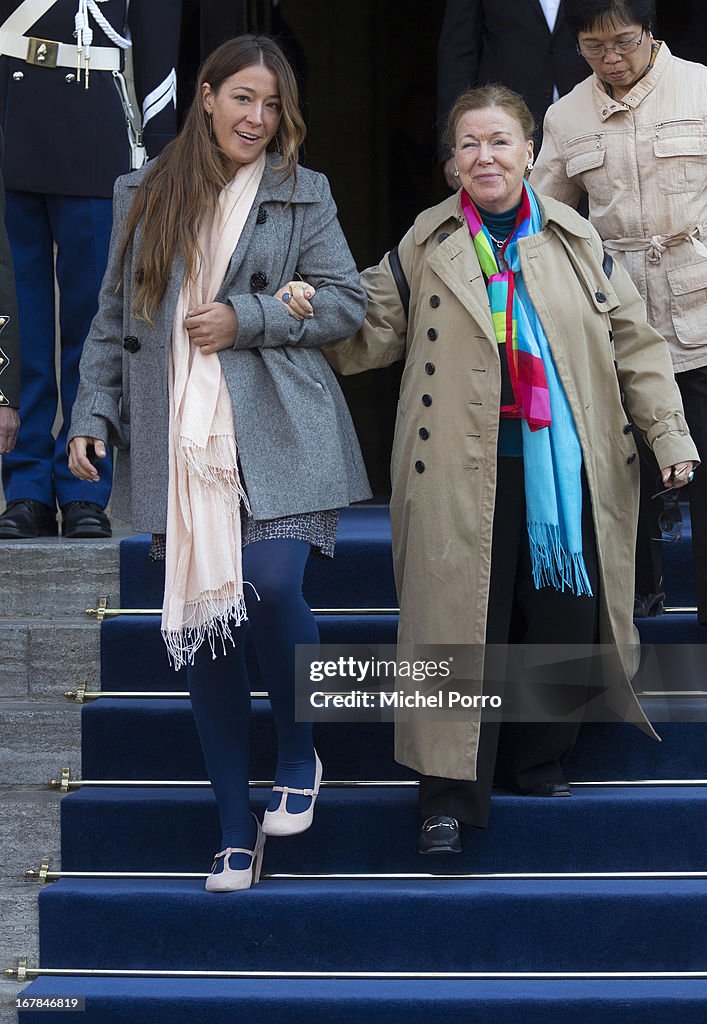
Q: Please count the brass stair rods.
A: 5